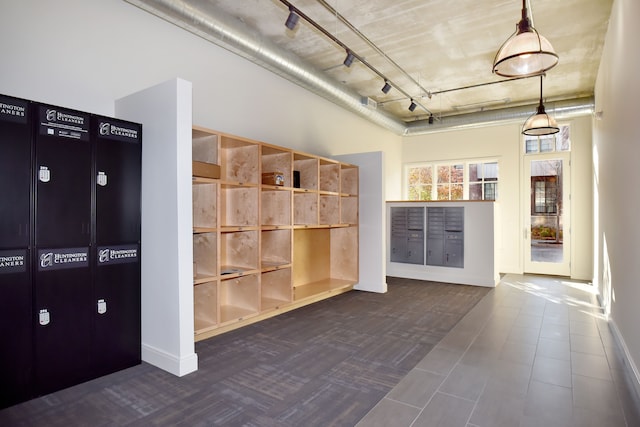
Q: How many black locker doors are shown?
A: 6